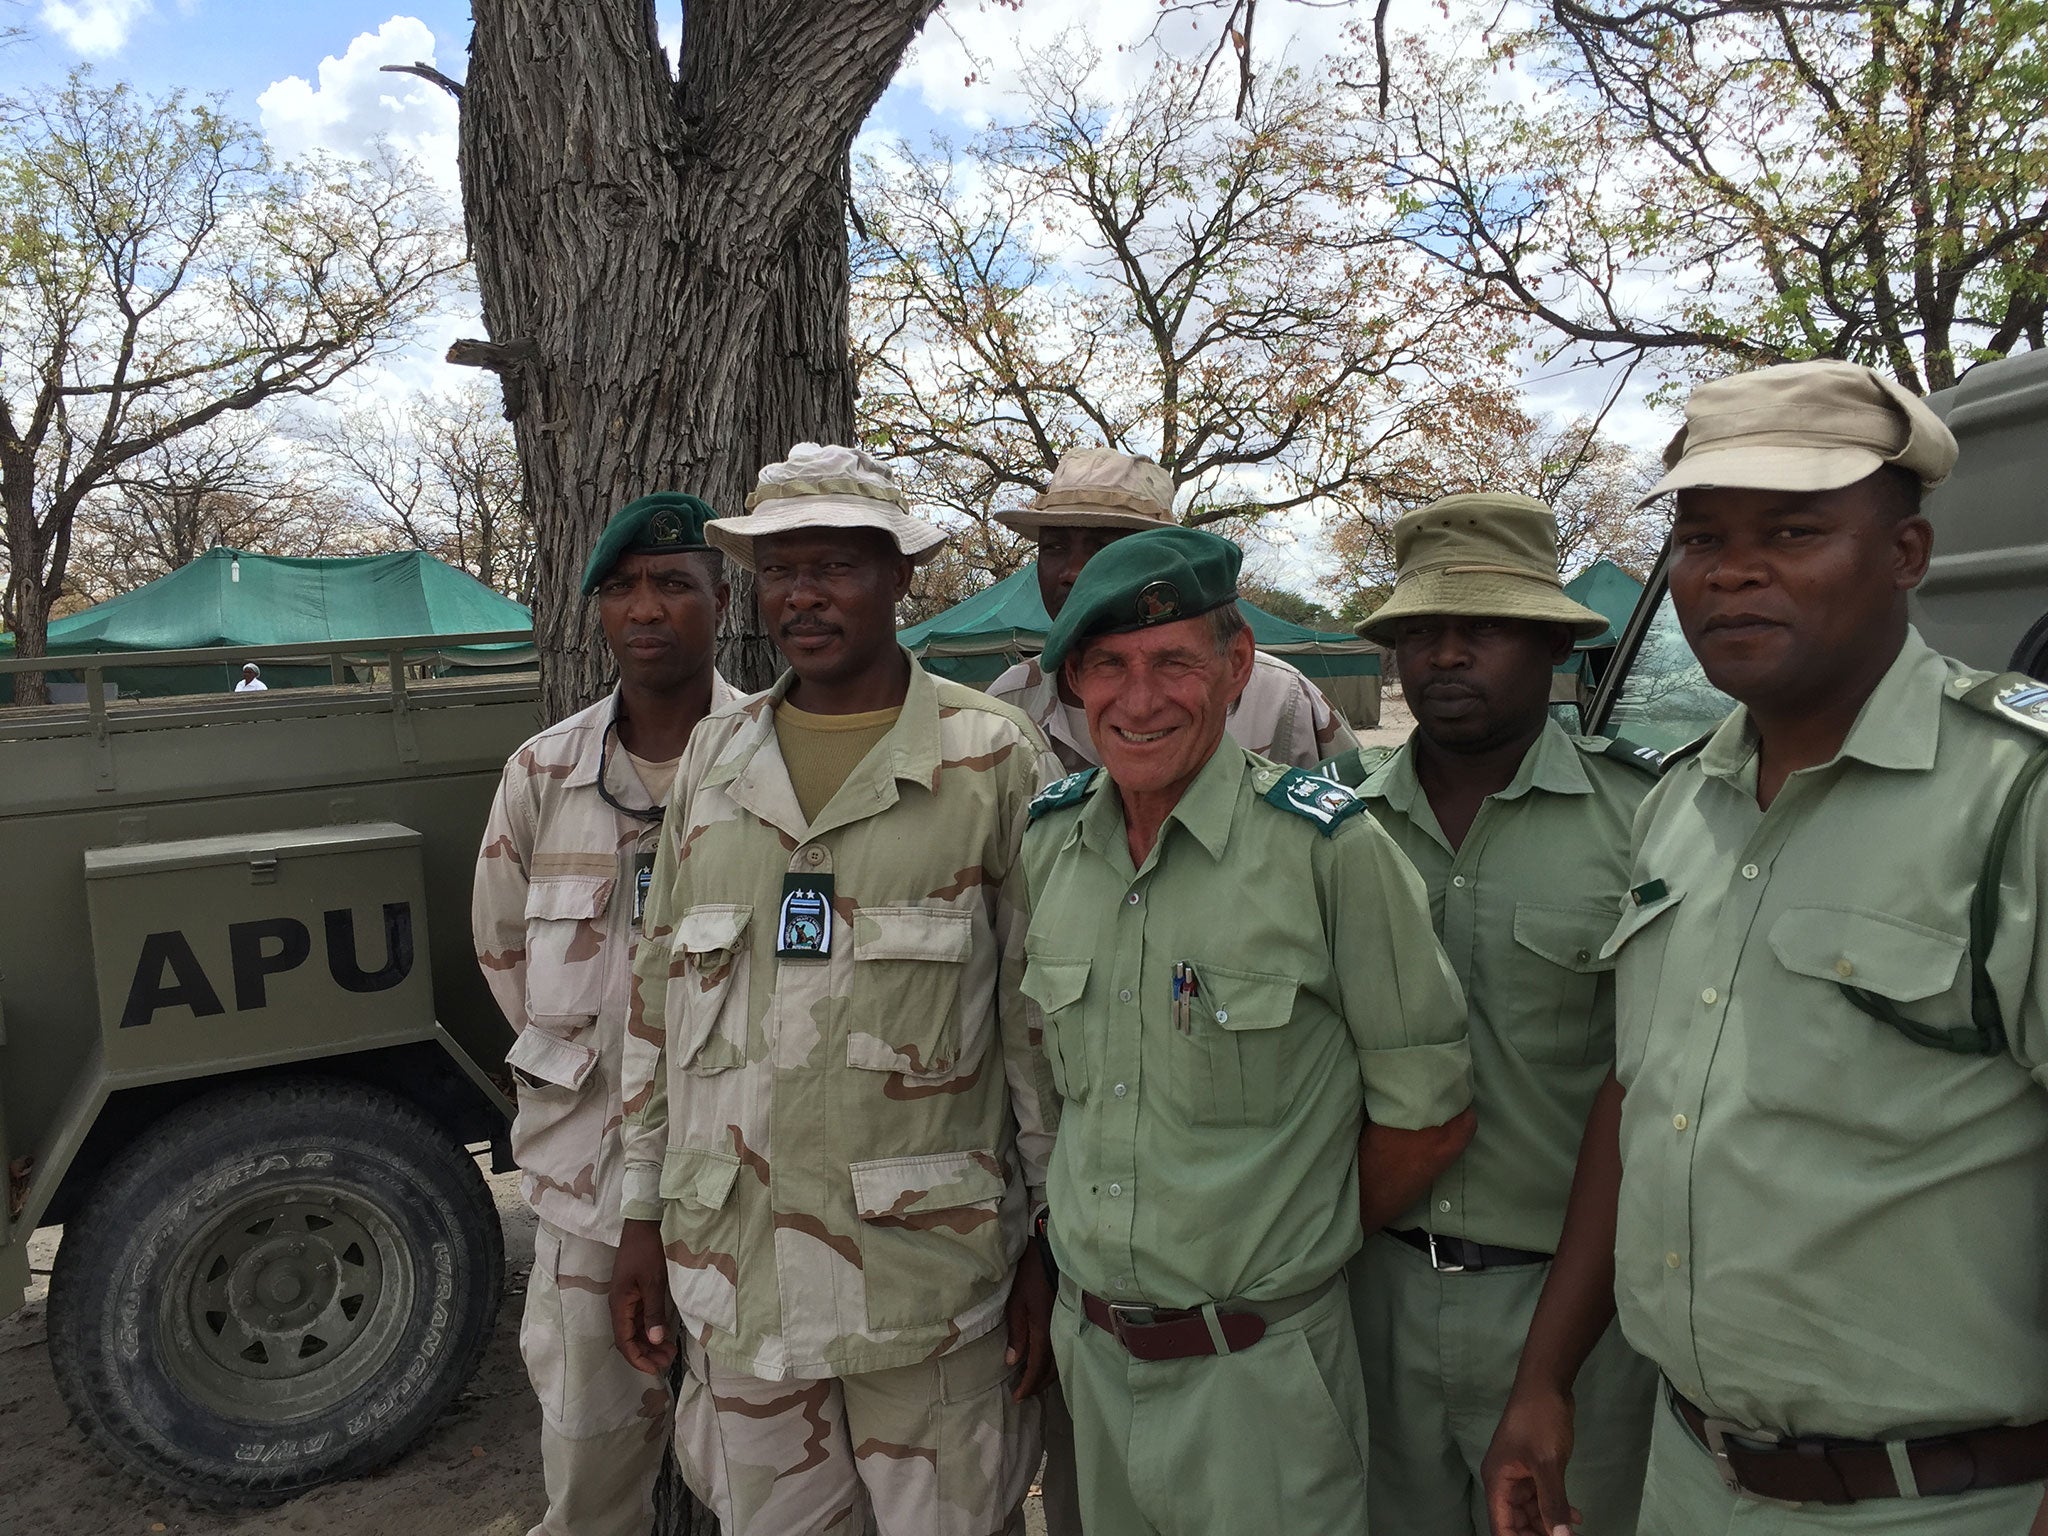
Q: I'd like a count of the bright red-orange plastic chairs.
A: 0